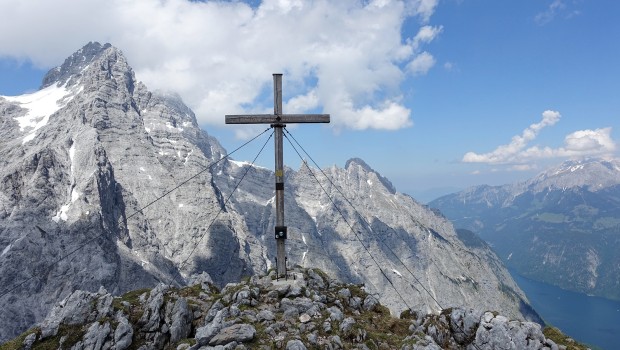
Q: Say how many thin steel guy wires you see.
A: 4